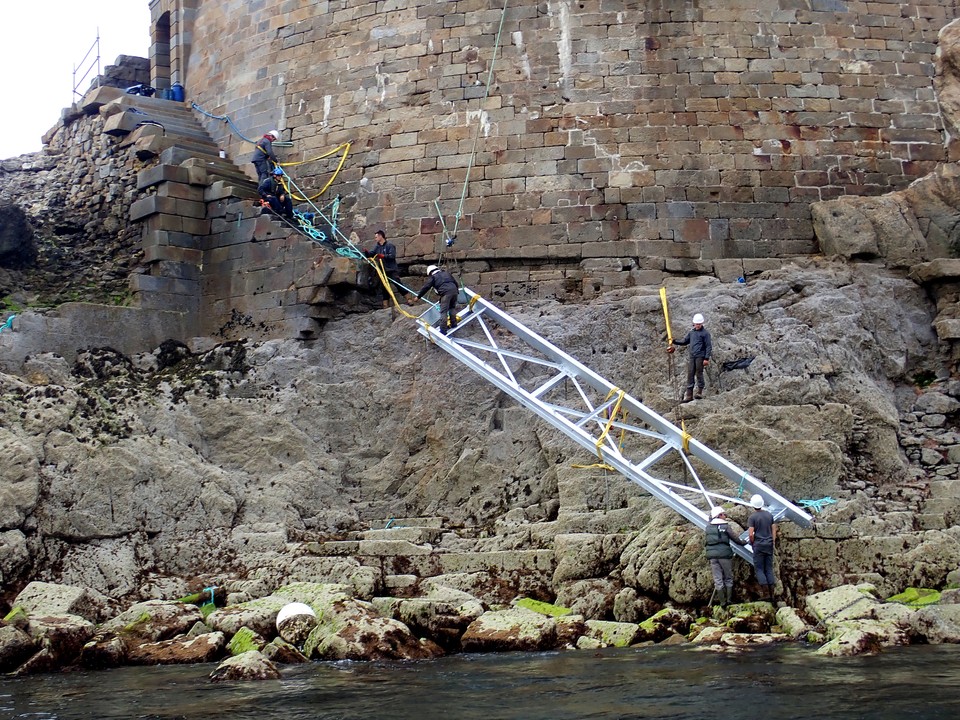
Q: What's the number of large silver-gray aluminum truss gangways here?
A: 1